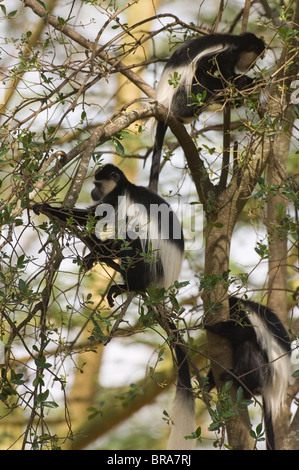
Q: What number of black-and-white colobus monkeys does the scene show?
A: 3